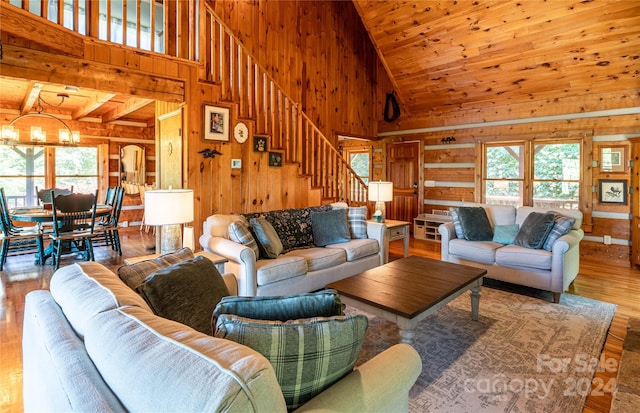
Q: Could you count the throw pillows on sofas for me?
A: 13